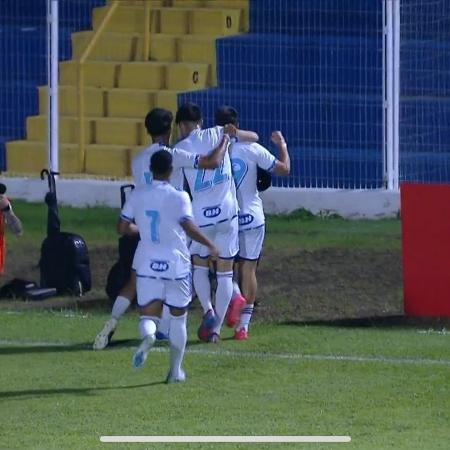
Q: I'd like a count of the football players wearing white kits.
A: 4